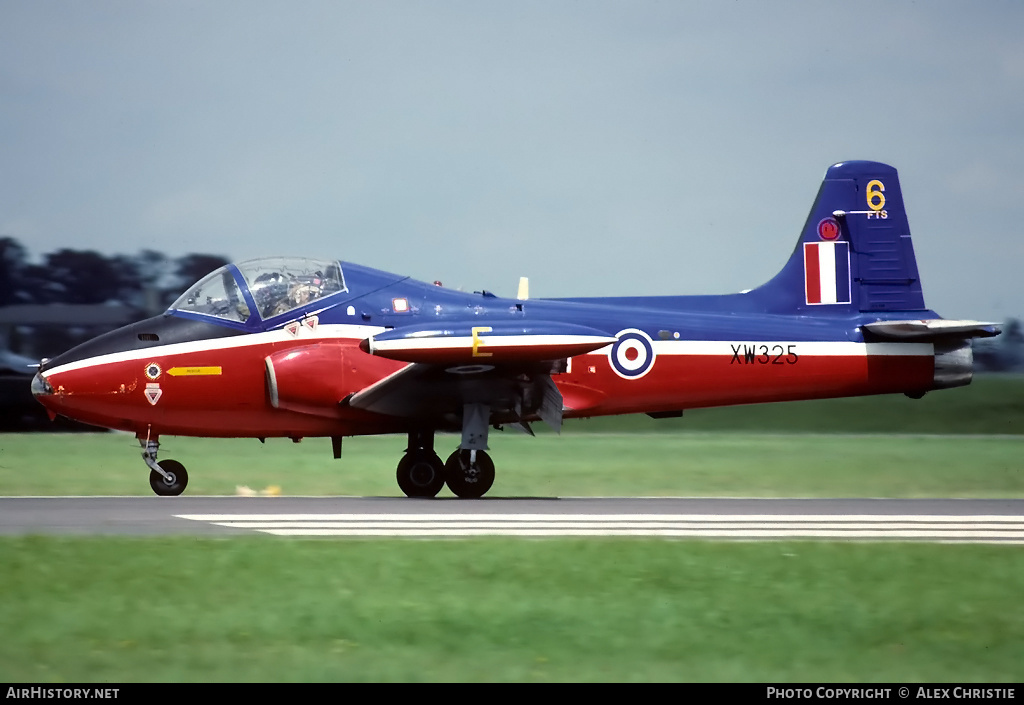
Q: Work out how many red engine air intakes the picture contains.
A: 1